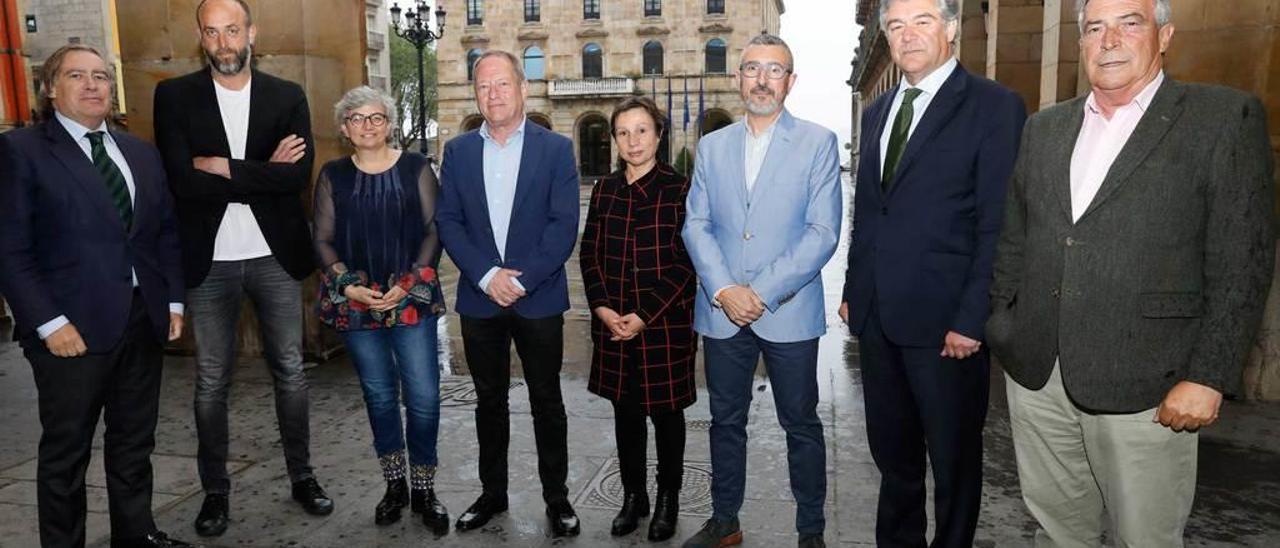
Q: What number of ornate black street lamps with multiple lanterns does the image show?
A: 1